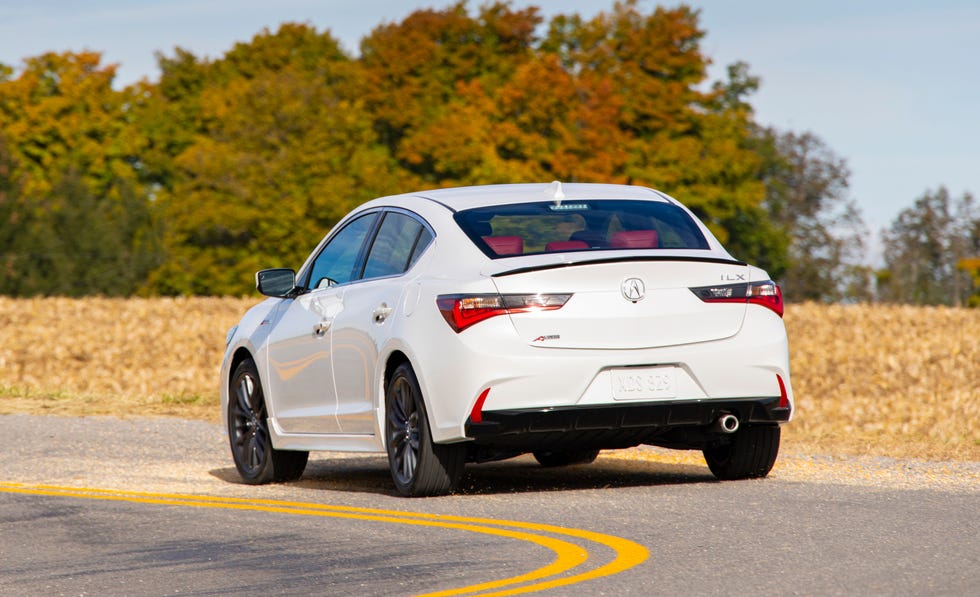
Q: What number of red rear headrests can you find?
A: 3